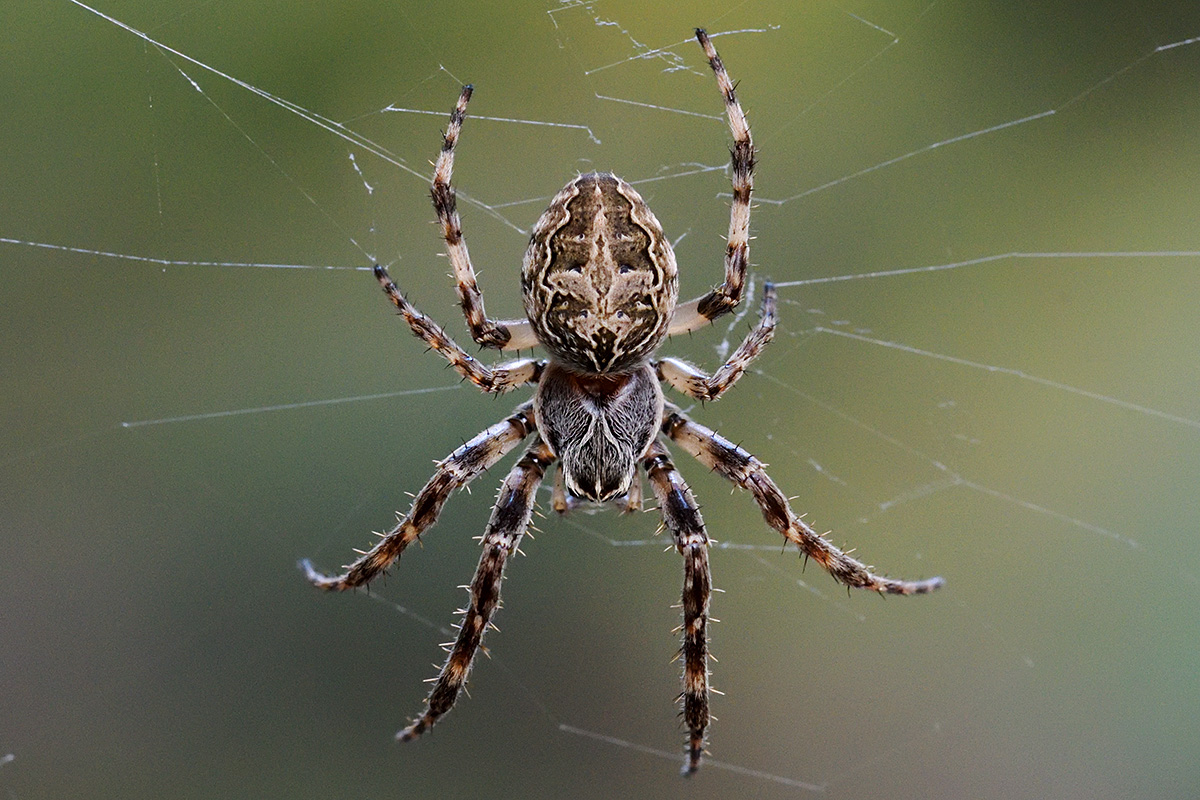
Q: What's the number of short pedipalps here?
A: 2